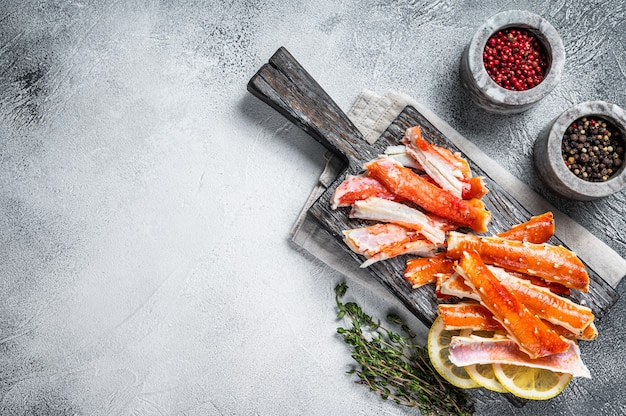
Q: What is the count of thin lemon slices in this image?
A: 3